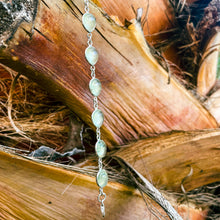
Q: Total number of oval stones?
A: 6